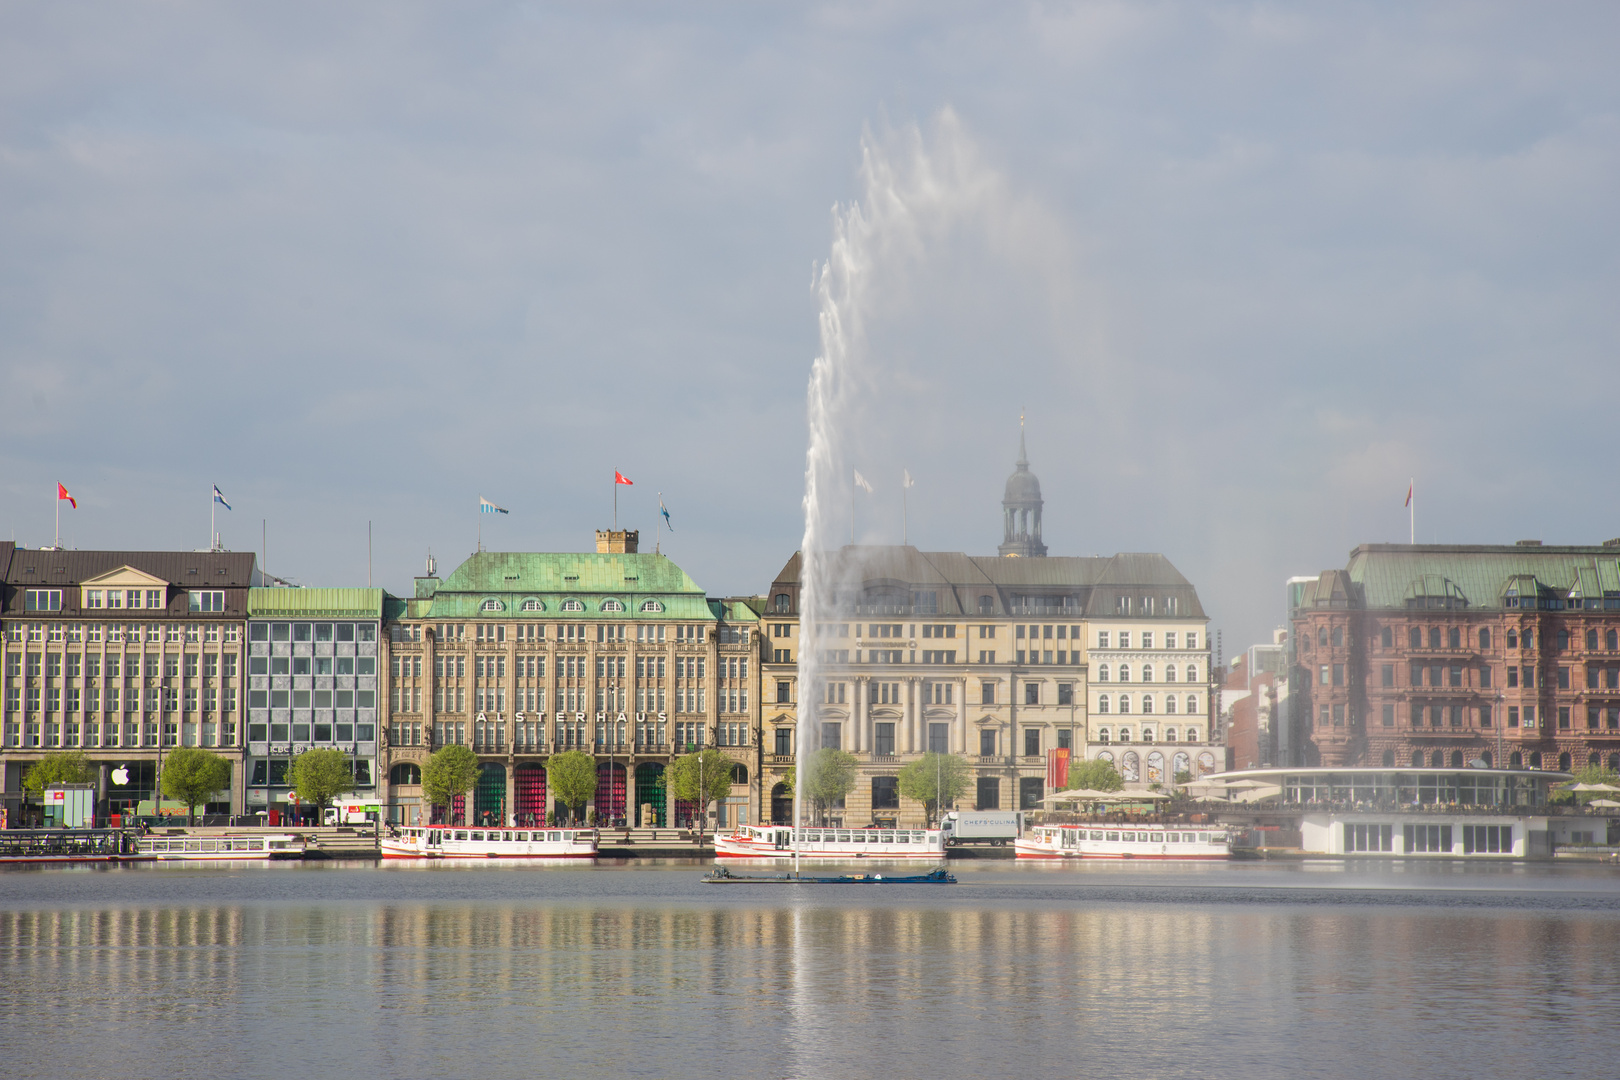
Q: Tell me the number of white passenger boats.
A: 4